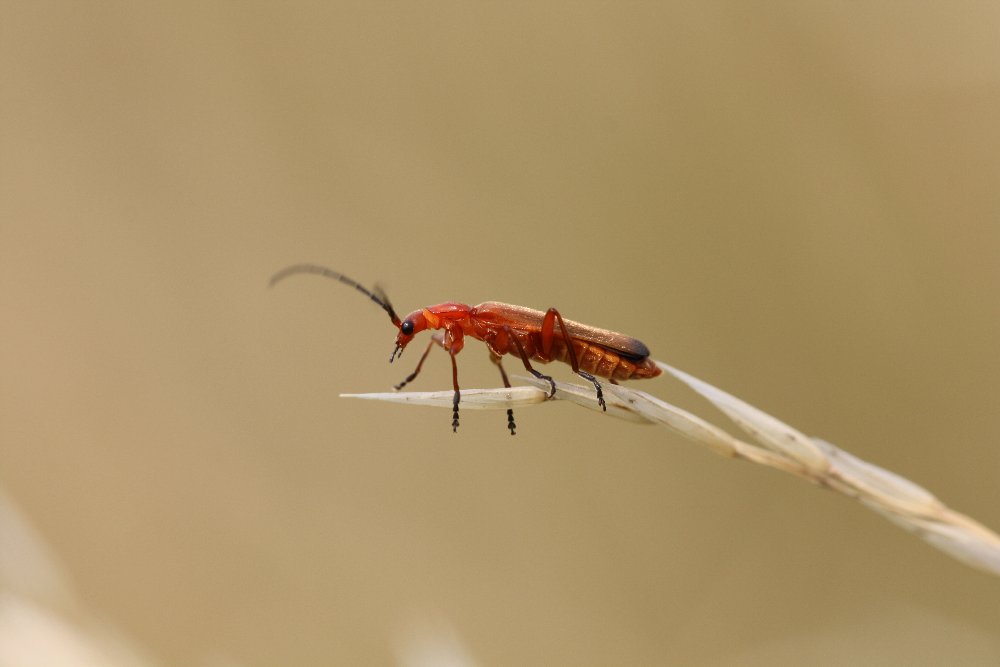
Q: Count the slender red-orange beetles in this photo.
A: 1